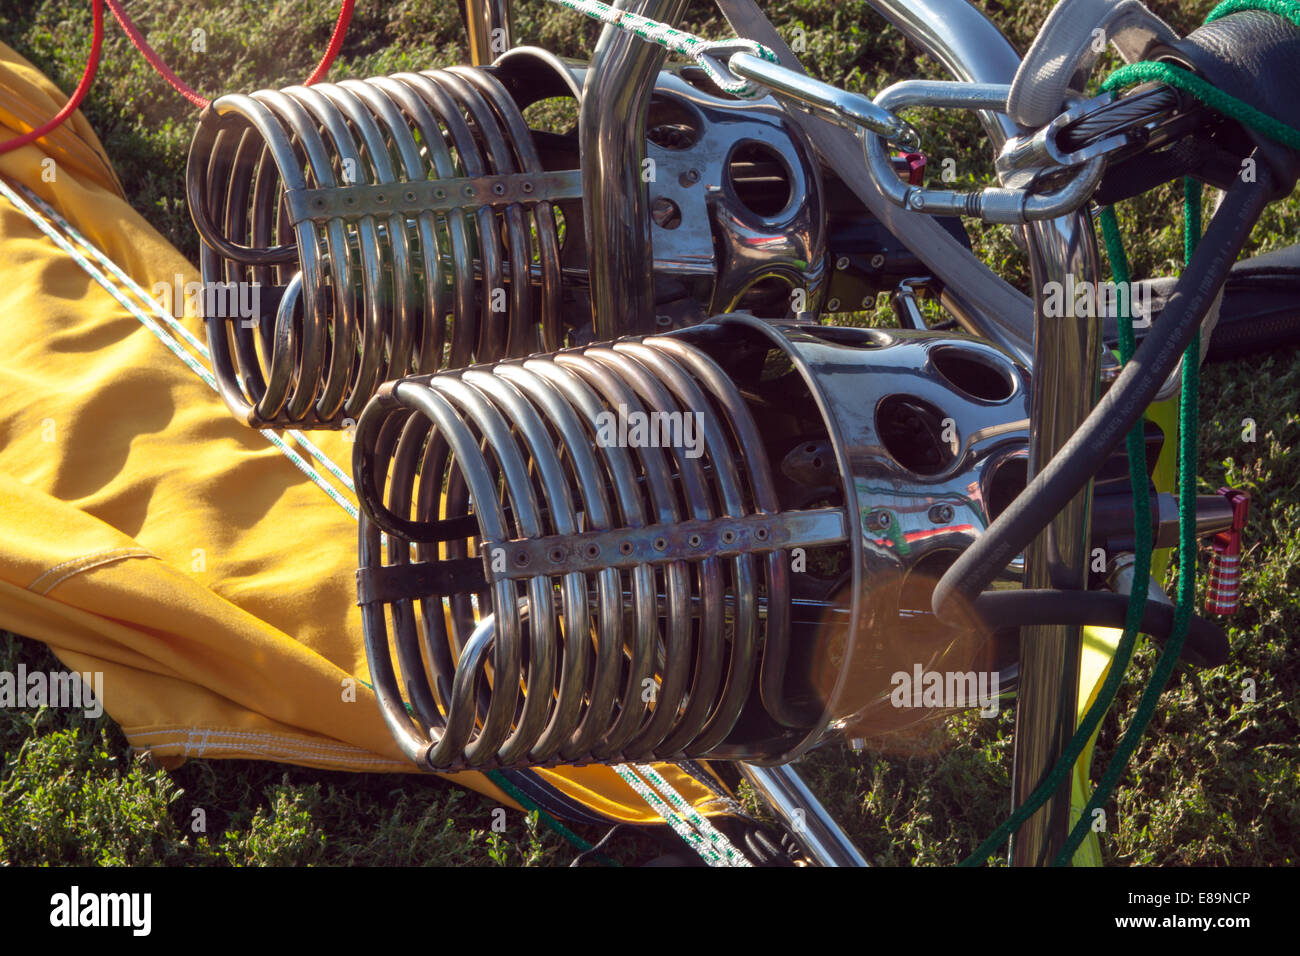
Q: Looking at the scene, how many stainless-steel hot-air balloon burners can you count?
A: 2